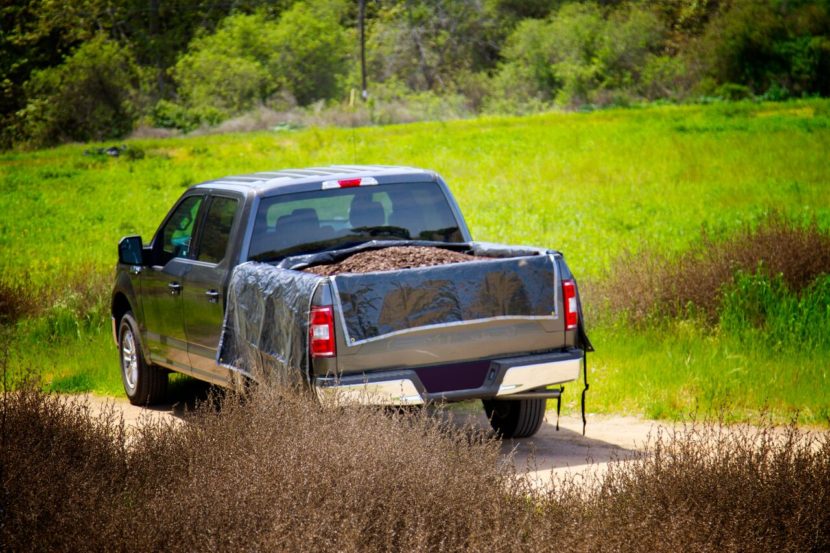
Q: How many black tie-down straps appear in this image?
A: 2